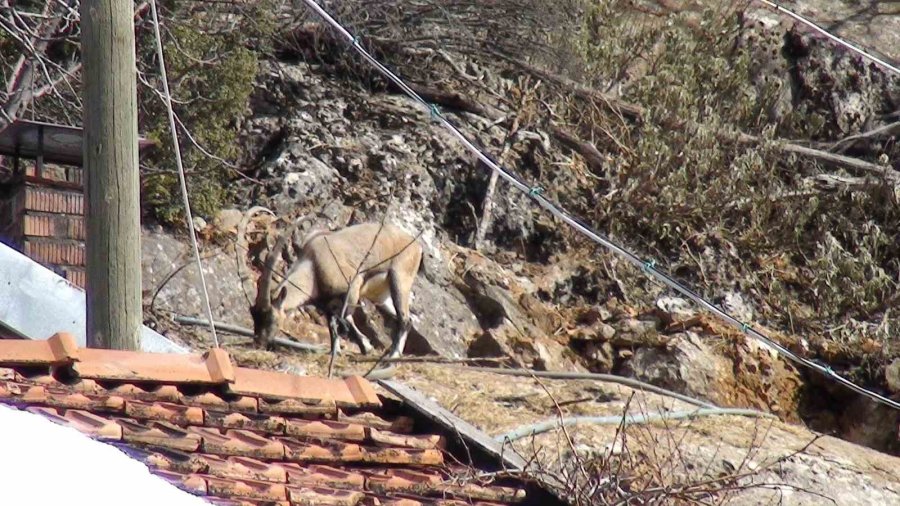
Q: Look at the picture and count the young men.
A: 0